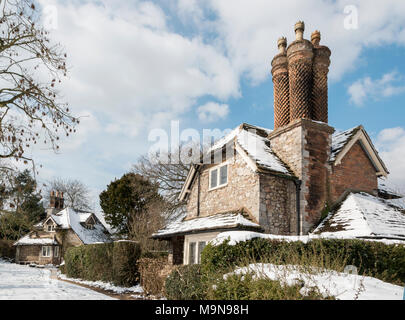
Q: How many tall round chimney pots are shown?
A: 3